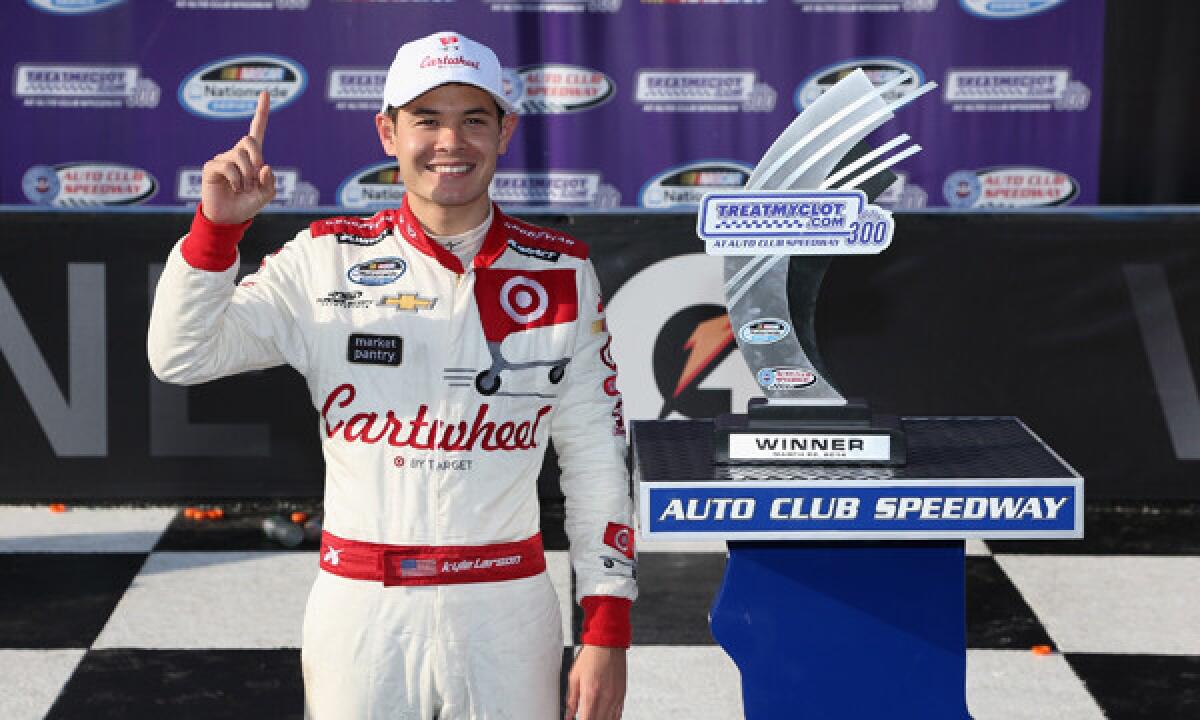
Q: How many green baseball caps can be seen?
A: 0